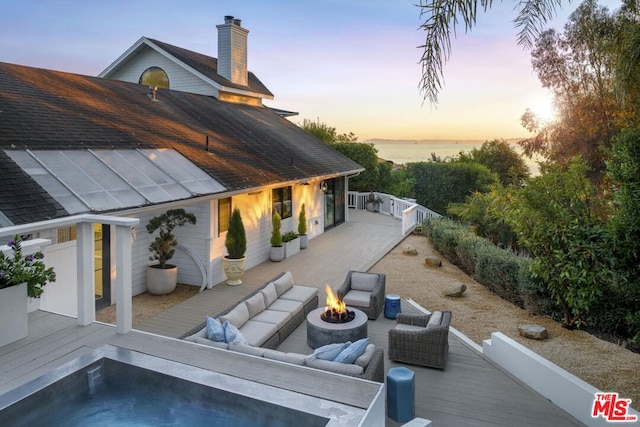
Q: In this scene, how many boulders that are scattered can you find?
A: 4